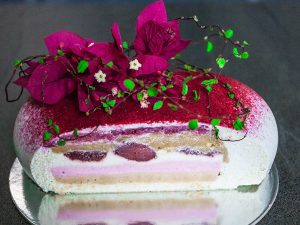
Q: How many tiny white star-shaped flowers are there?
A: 2